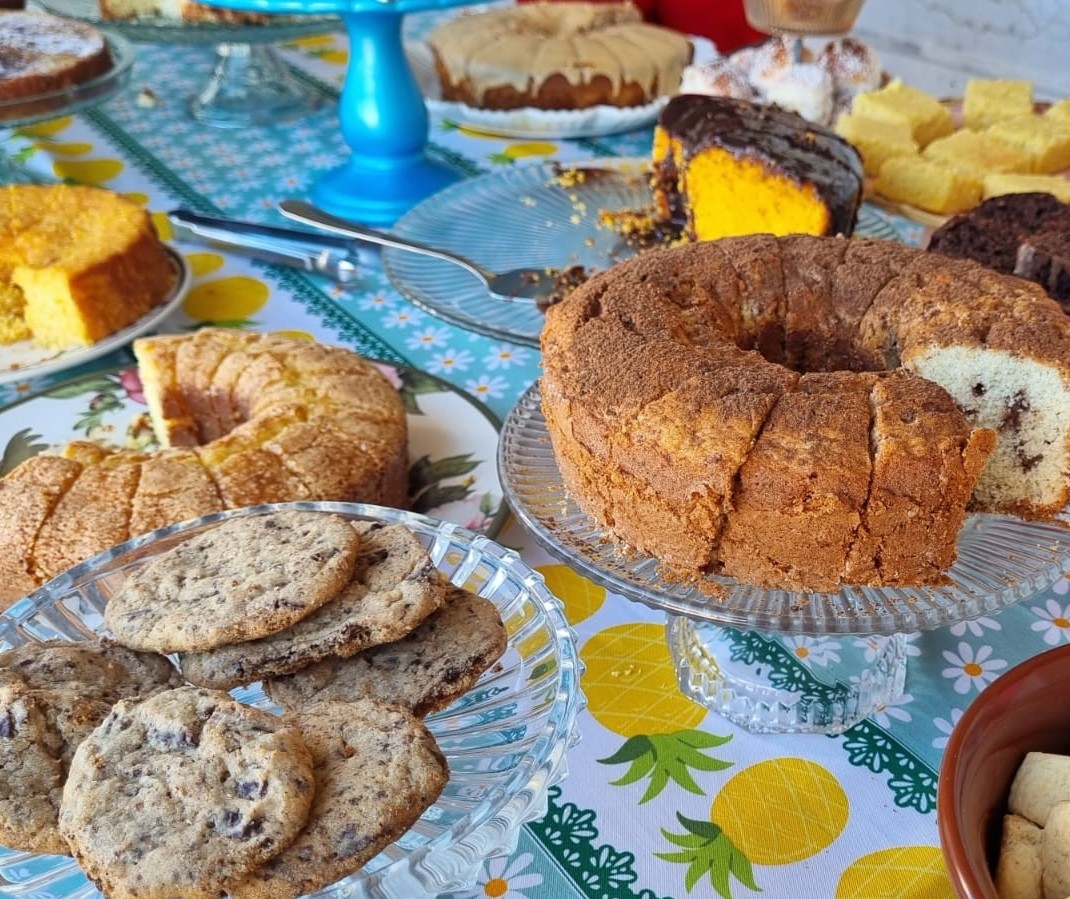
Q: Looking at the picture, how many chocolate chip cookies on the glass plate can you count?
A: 7